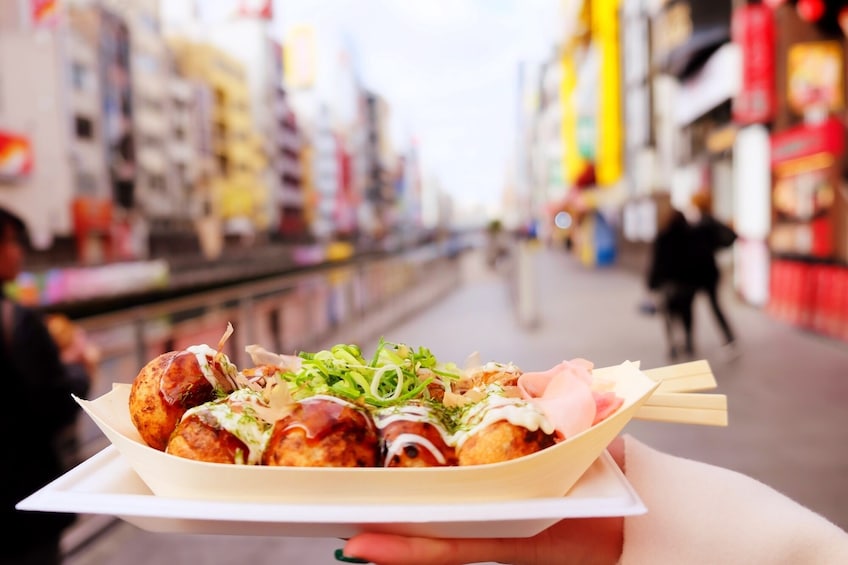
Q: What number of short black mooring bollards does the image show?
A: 0